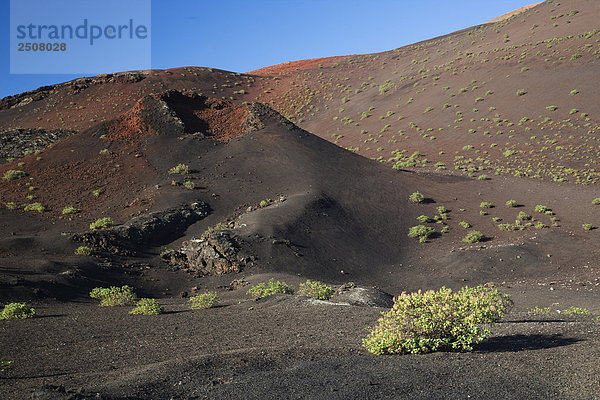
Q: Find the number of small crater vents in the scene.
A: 1